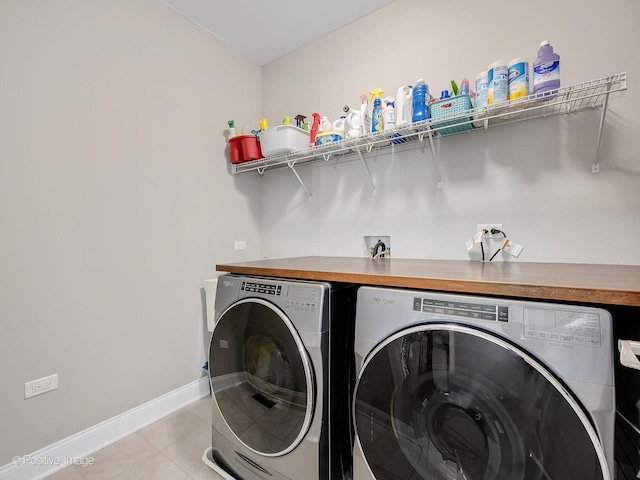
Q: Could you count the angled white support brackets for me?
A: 4